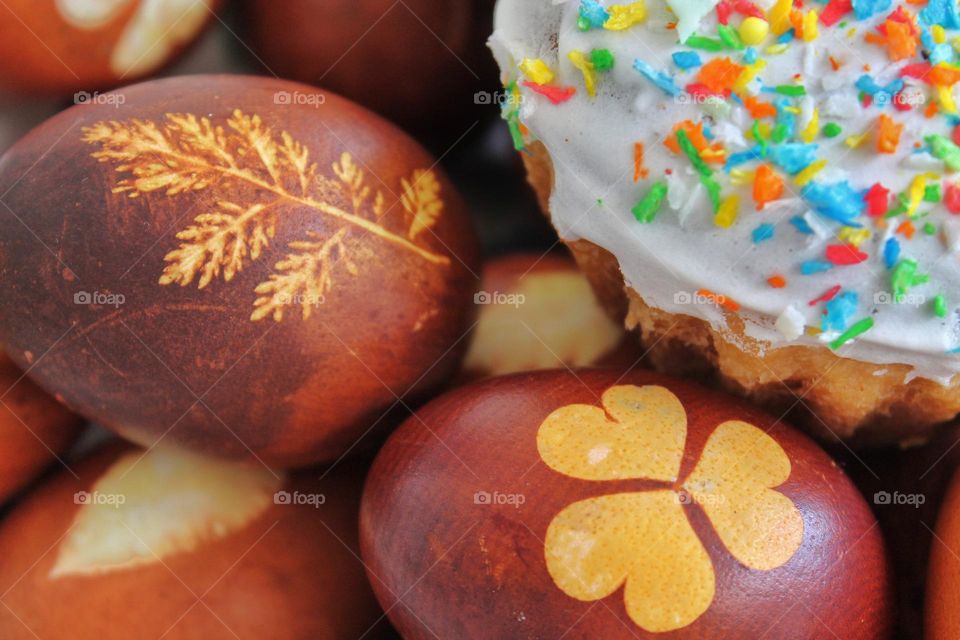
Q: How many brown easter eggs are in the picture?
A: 8